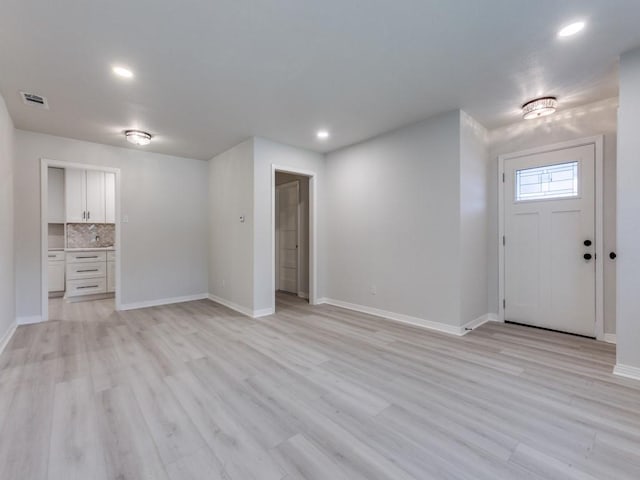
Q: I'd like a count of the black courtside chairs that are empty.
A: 0